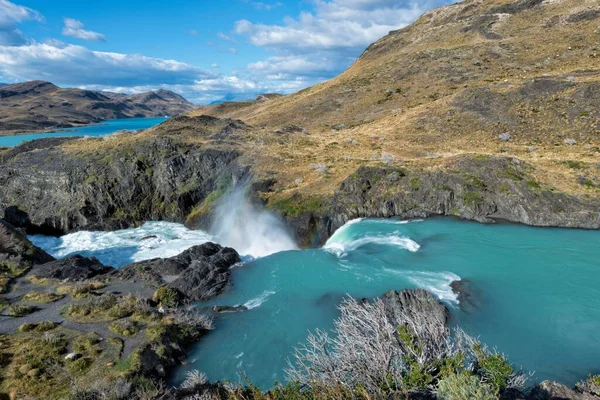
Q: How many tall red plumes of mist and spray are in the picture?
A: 0